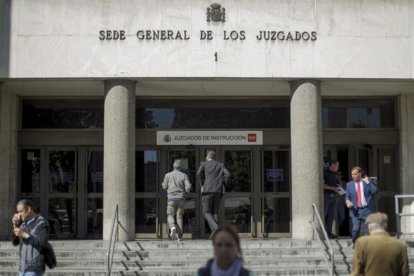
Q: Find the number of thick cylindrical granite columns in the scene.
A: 2